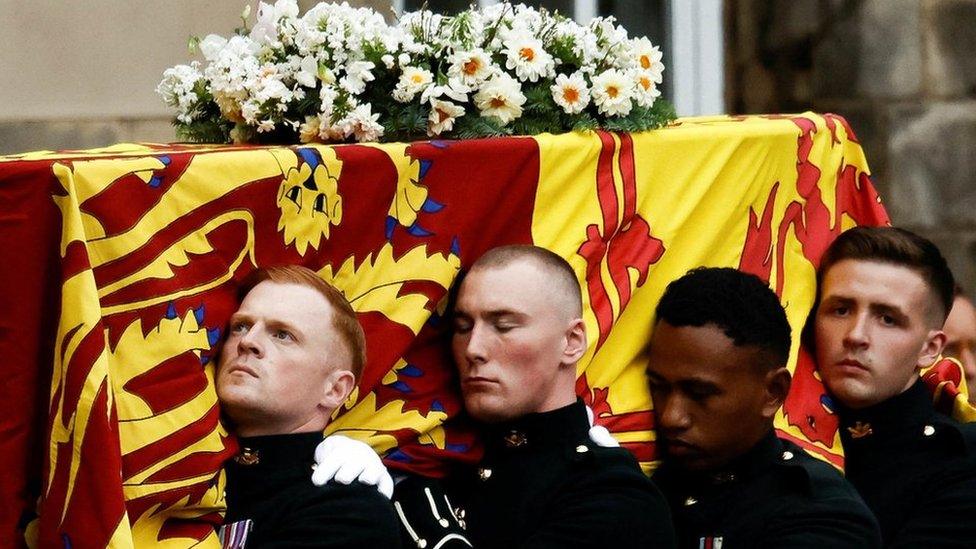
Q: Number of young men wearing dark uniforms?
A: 4